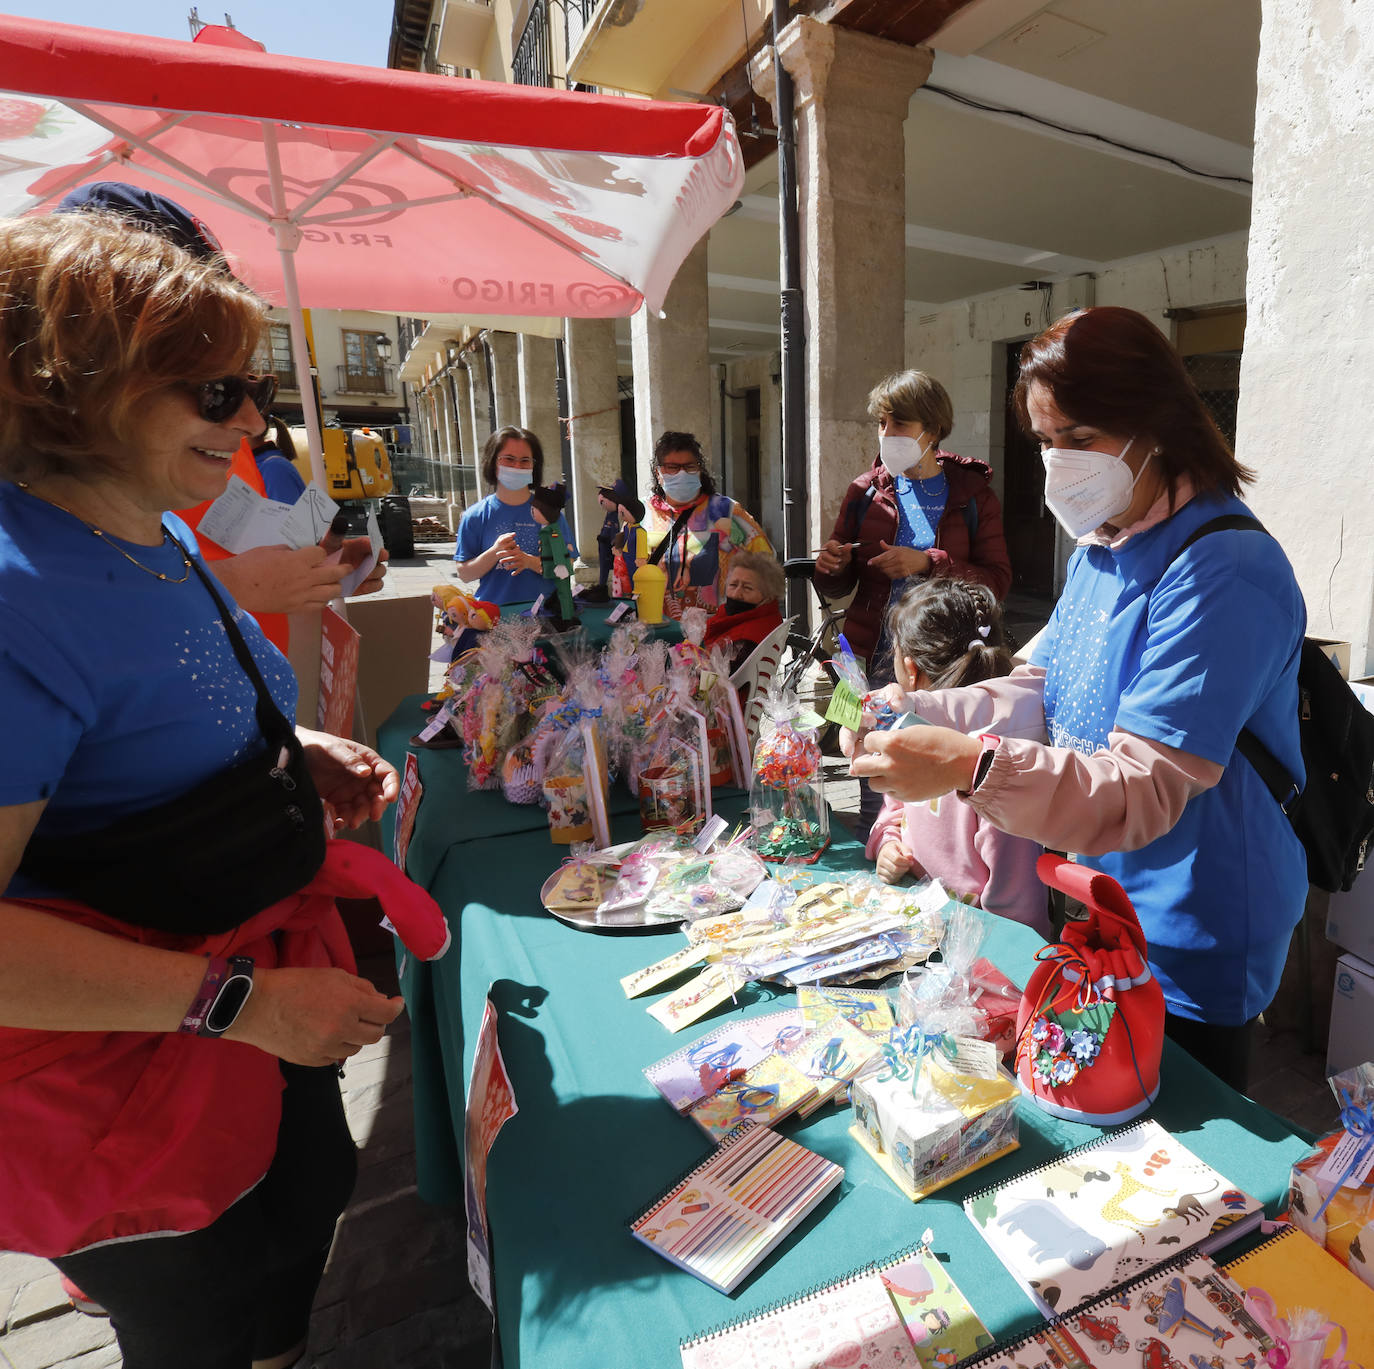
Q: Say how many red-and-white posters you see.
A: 3